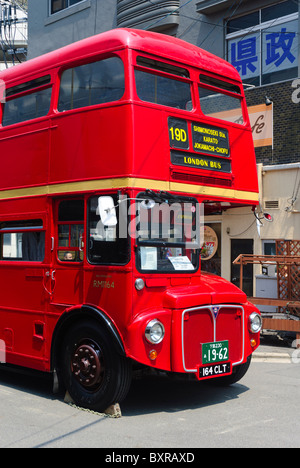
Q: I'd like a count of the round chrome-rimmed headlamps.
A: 2